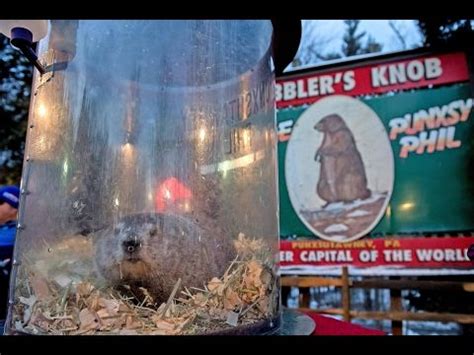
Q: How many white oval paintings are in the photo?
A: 1